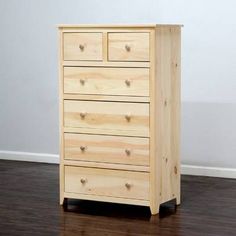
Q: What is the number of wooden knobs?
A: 10